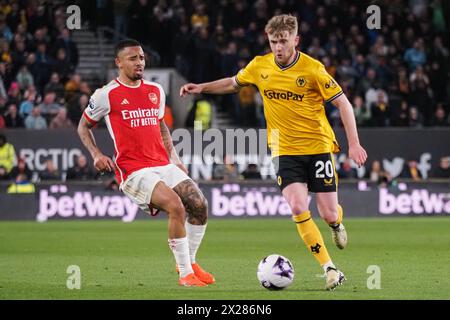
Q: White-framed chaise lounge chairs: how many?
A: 0